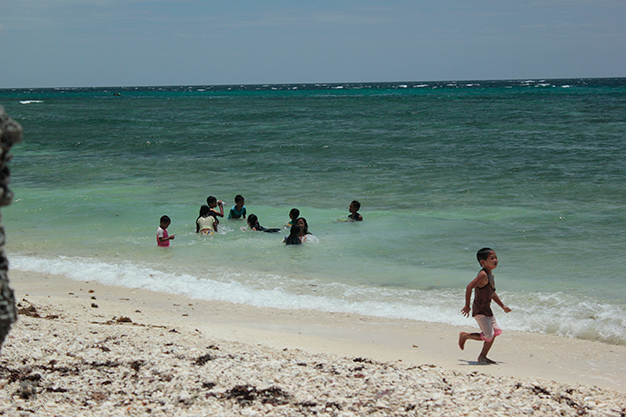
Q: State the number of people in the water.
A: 9